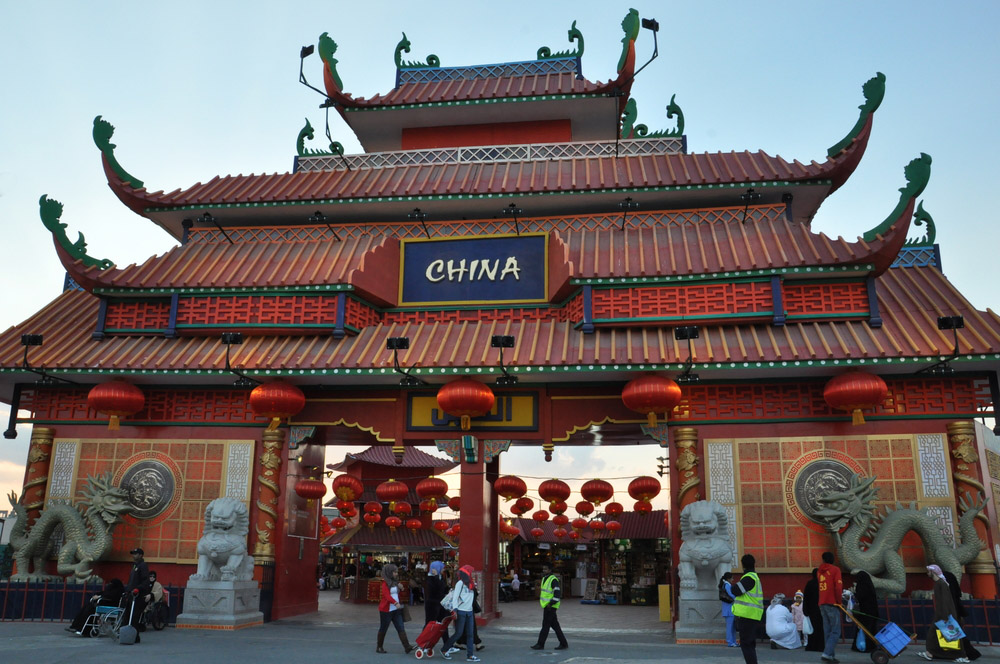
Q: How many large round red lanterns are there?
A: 5